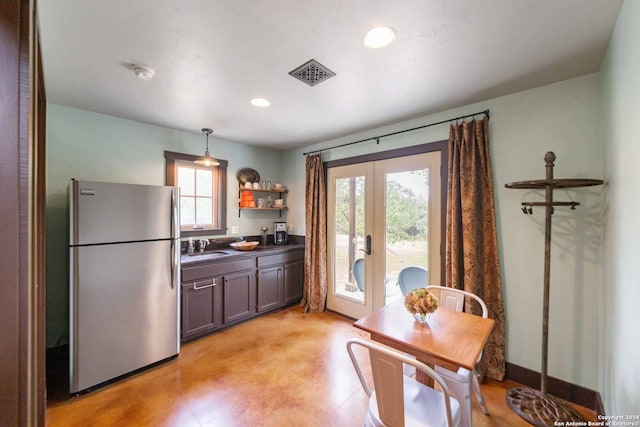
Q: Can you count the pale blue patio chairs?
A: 2